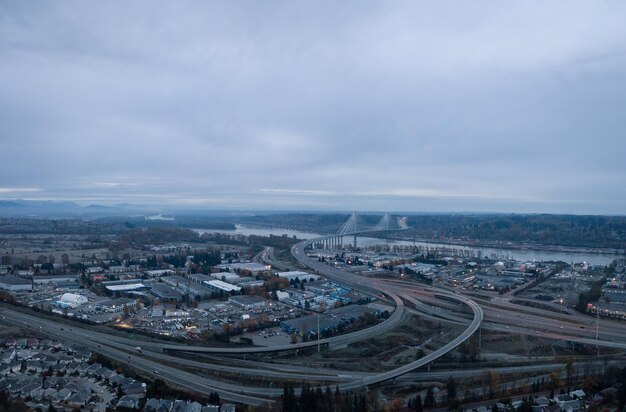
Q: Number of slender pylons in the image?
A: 2